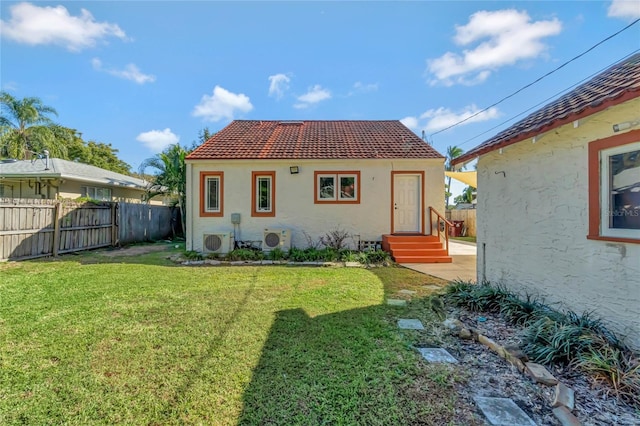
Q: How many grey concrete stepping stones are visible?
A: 6